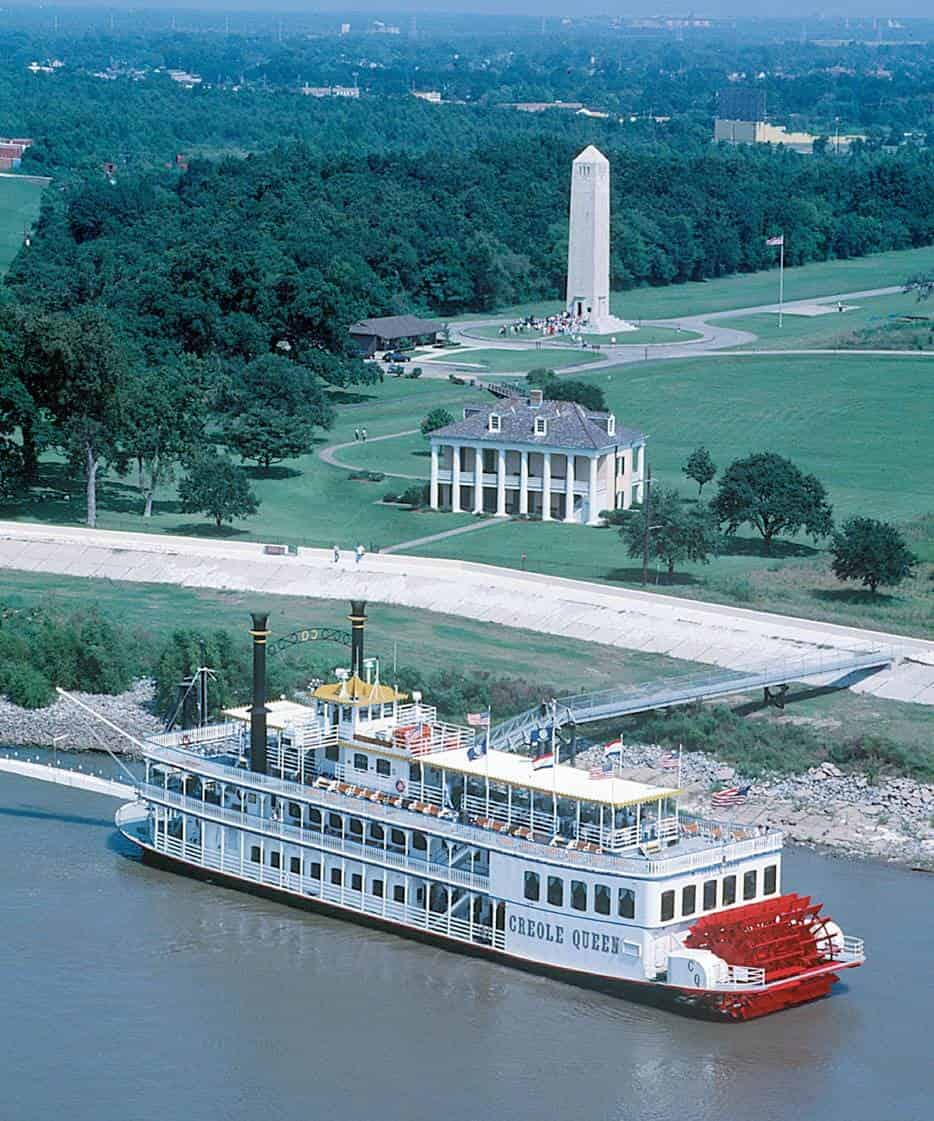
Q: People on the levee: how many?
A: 2